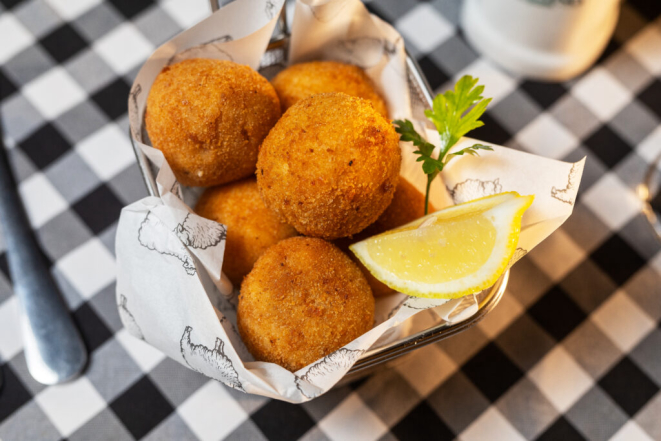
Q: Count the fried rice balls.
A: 6